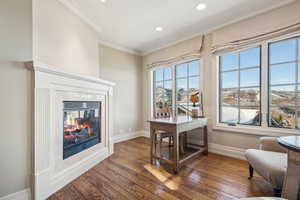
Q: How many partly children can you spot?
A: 0